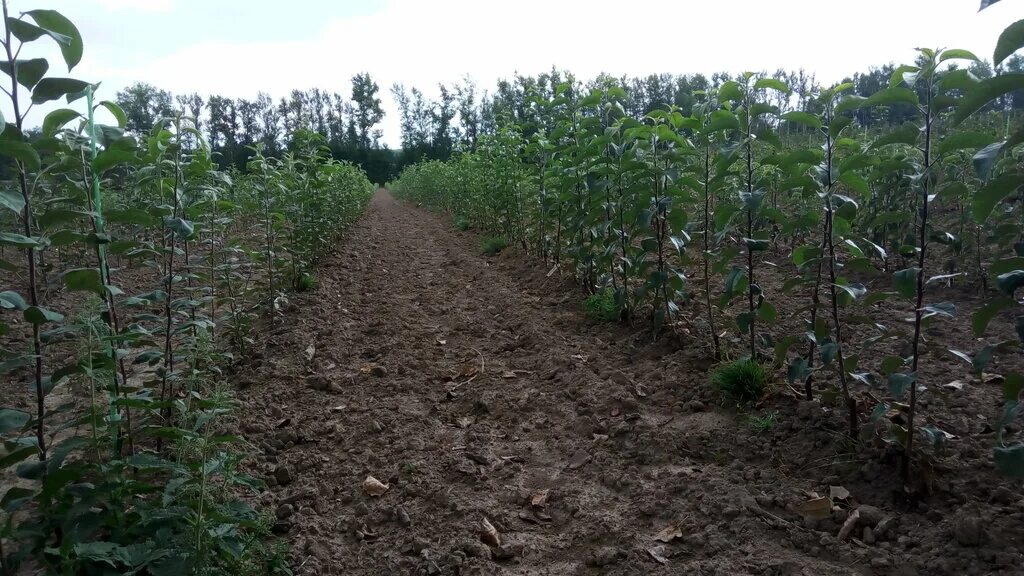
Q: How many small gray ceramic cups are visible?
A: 0